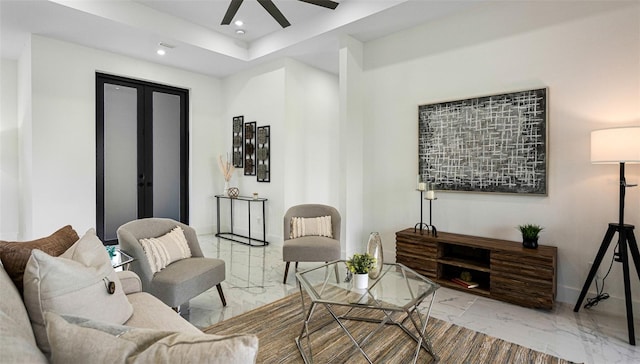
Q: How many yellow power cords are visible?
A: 0